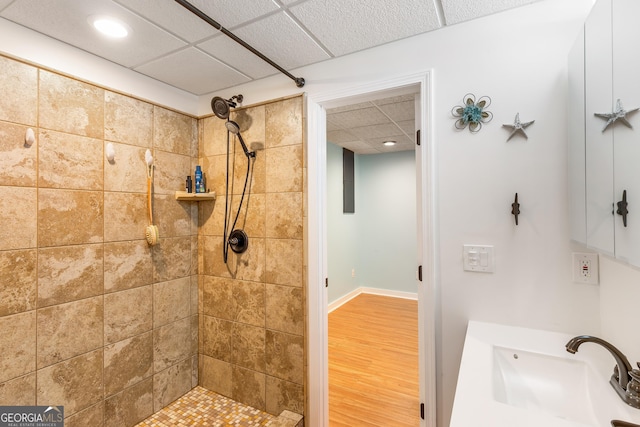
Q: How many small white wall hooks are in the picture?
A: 3